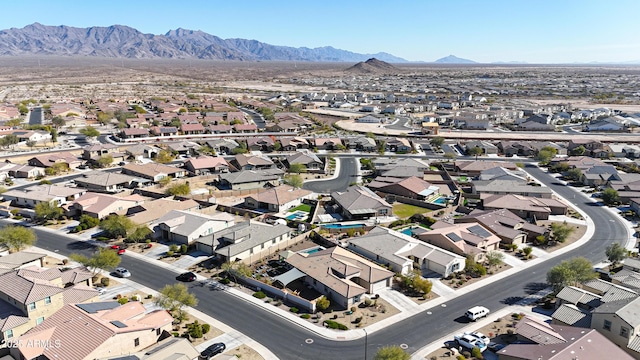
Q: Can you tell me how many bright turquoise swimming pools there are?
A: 5